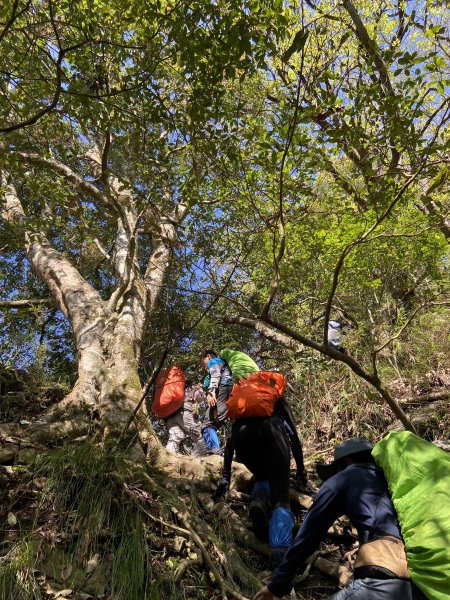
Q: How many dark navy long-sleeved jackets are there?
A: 1